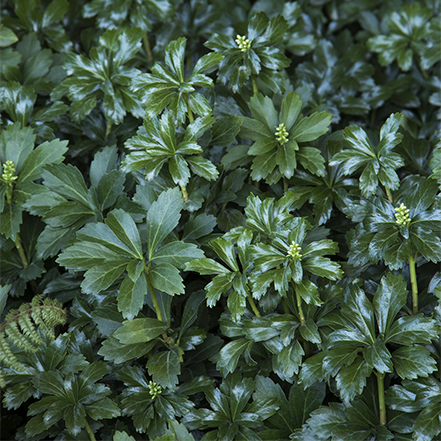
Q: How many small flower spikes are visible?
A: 6